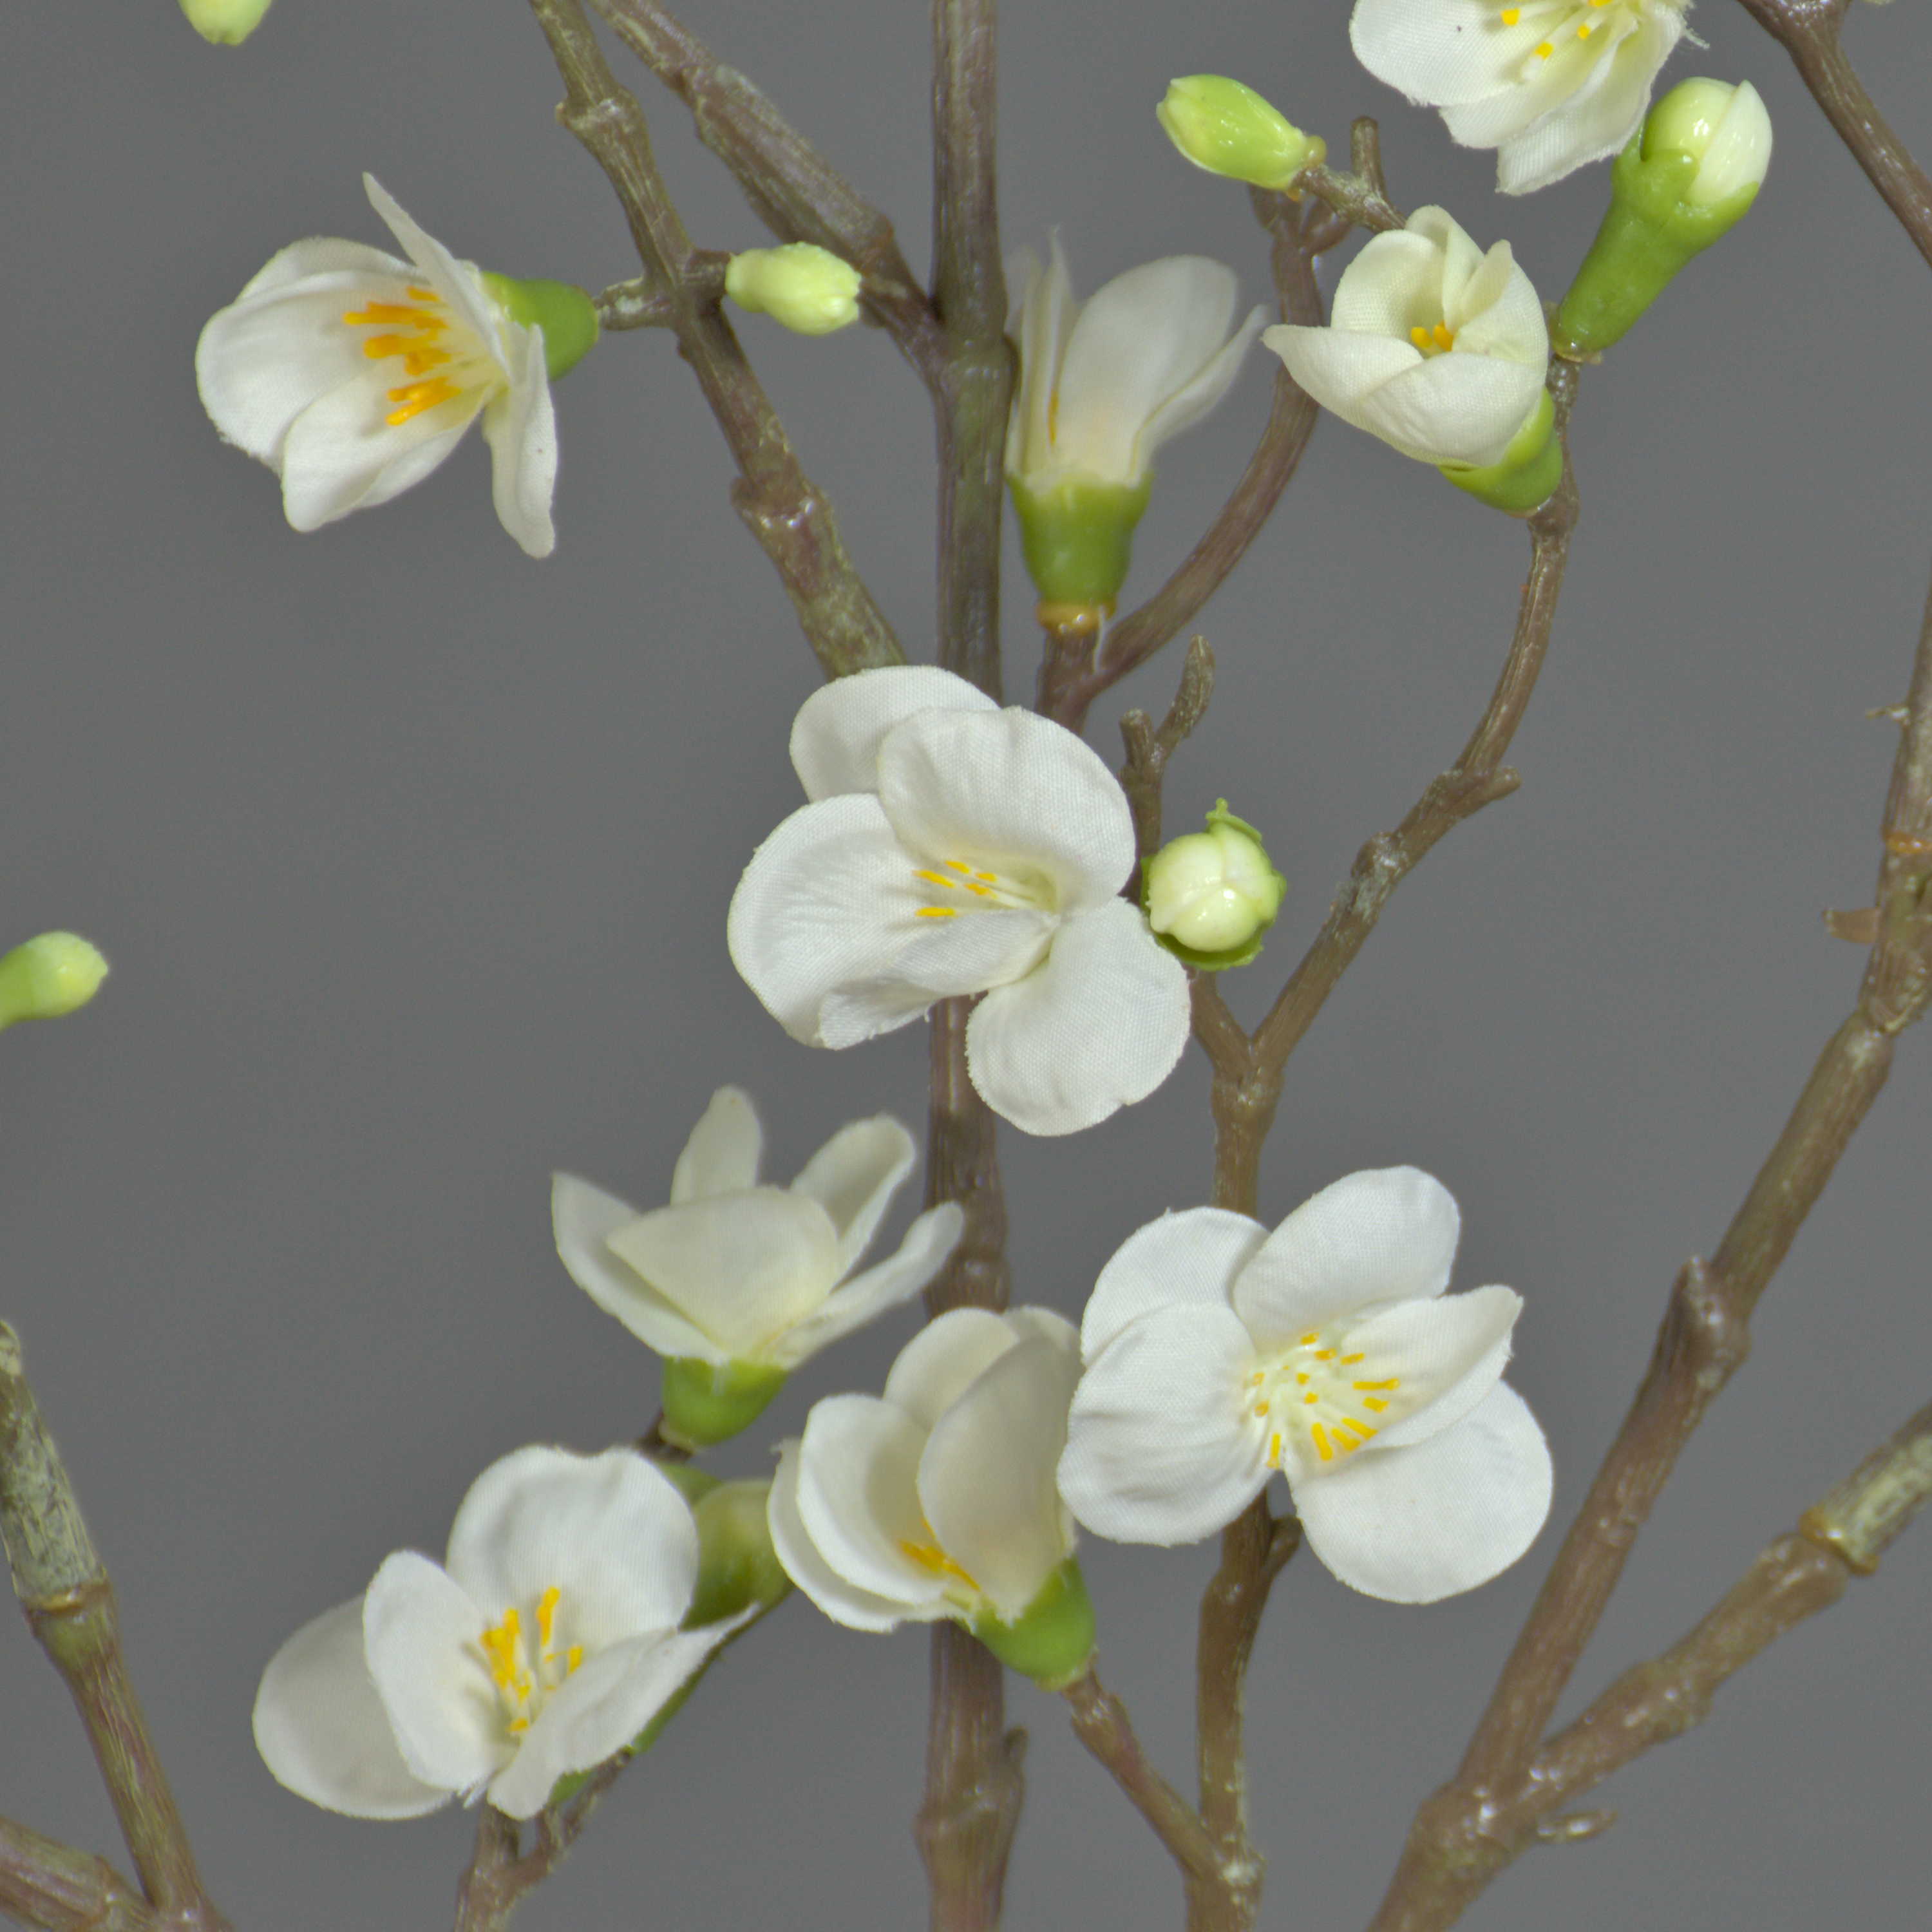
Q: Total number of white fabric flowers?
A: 9